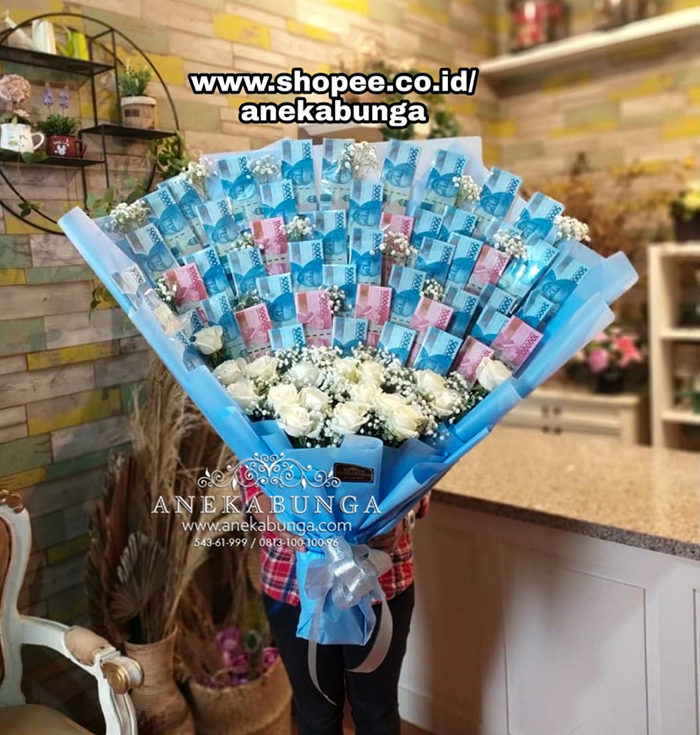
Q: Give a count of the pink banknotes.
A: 10